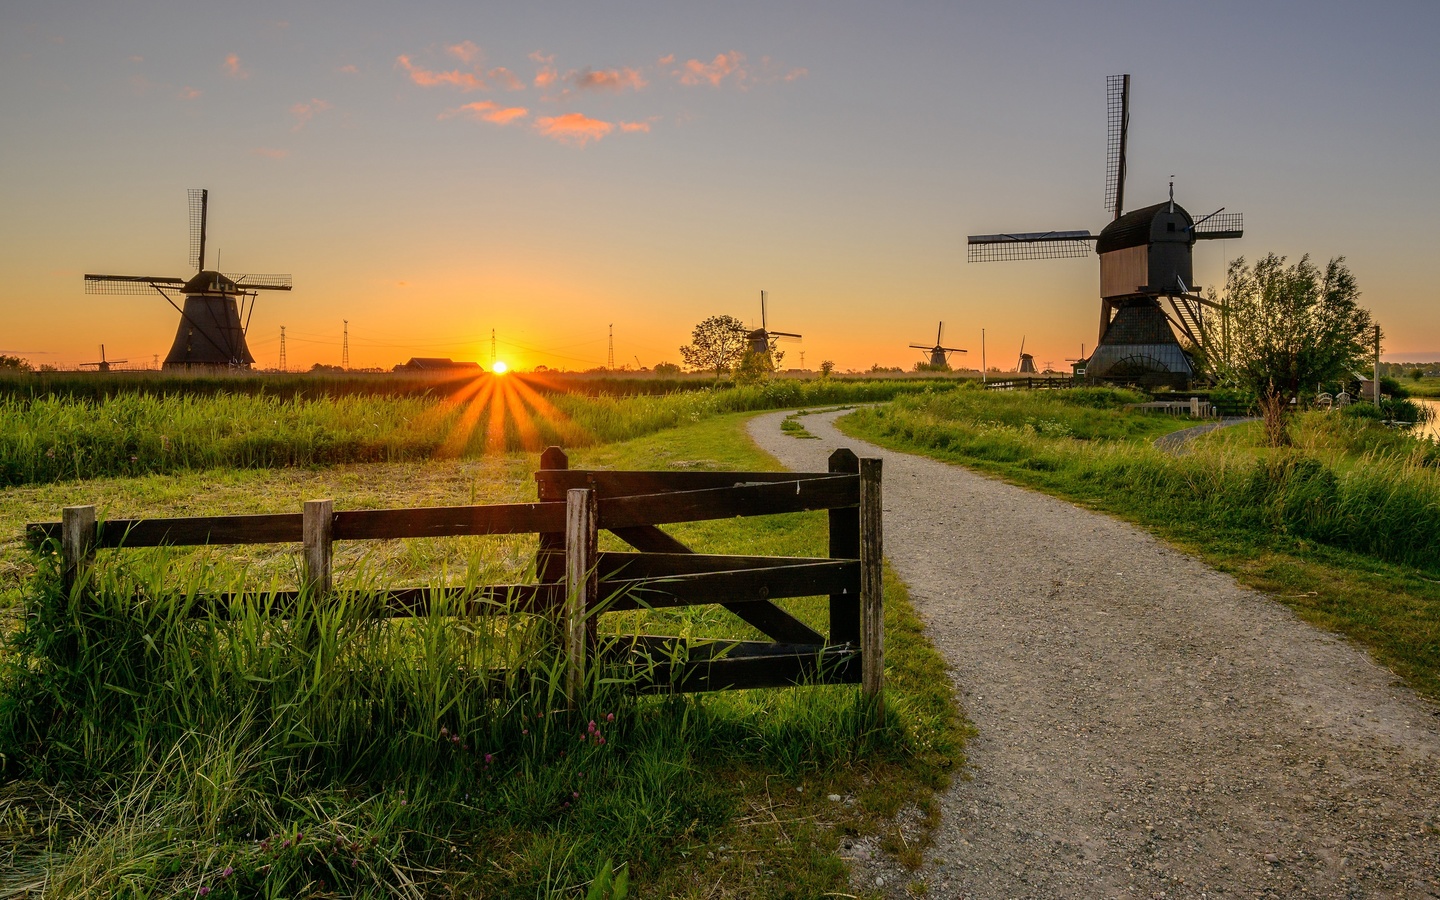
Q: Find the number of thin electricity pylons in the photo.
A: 4